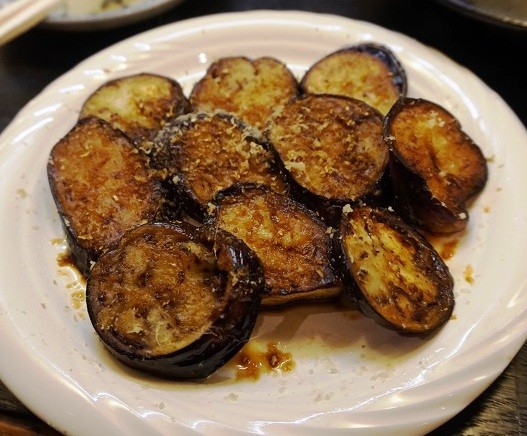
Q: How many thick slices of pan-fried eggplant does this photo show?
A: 10